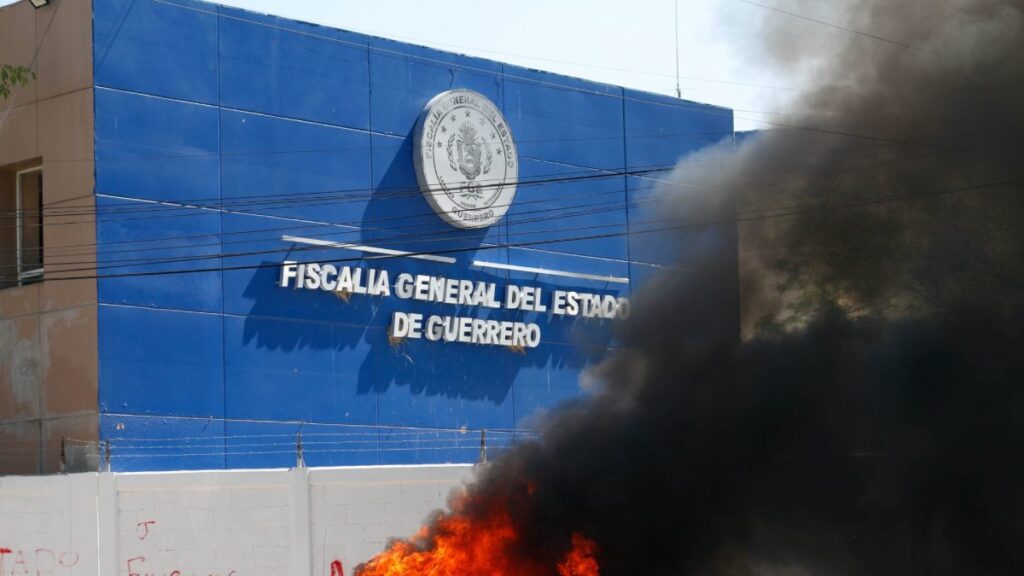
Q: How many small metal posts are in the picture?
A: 4